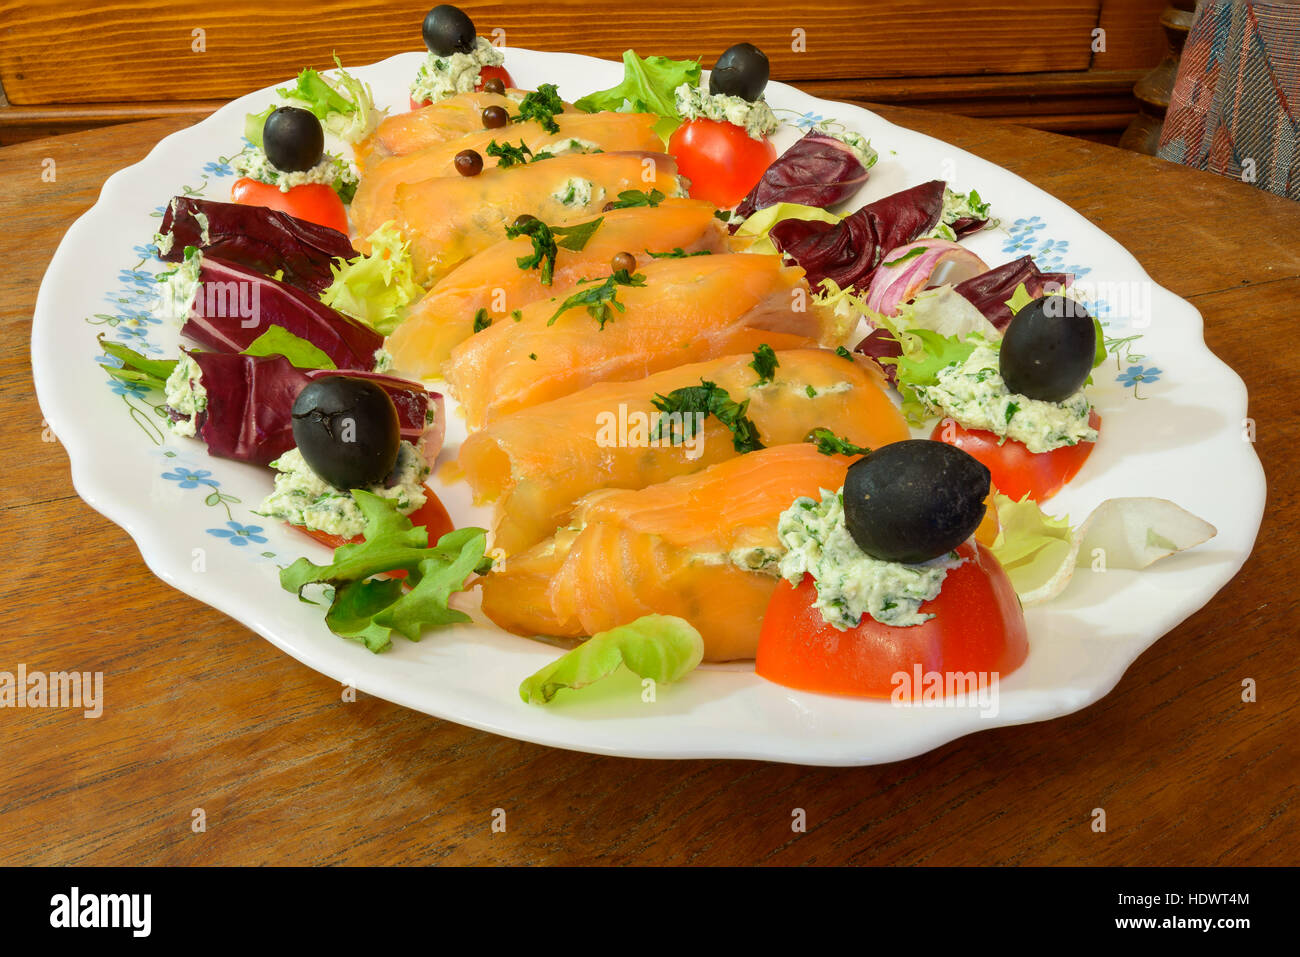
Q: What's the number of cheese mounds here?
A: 6